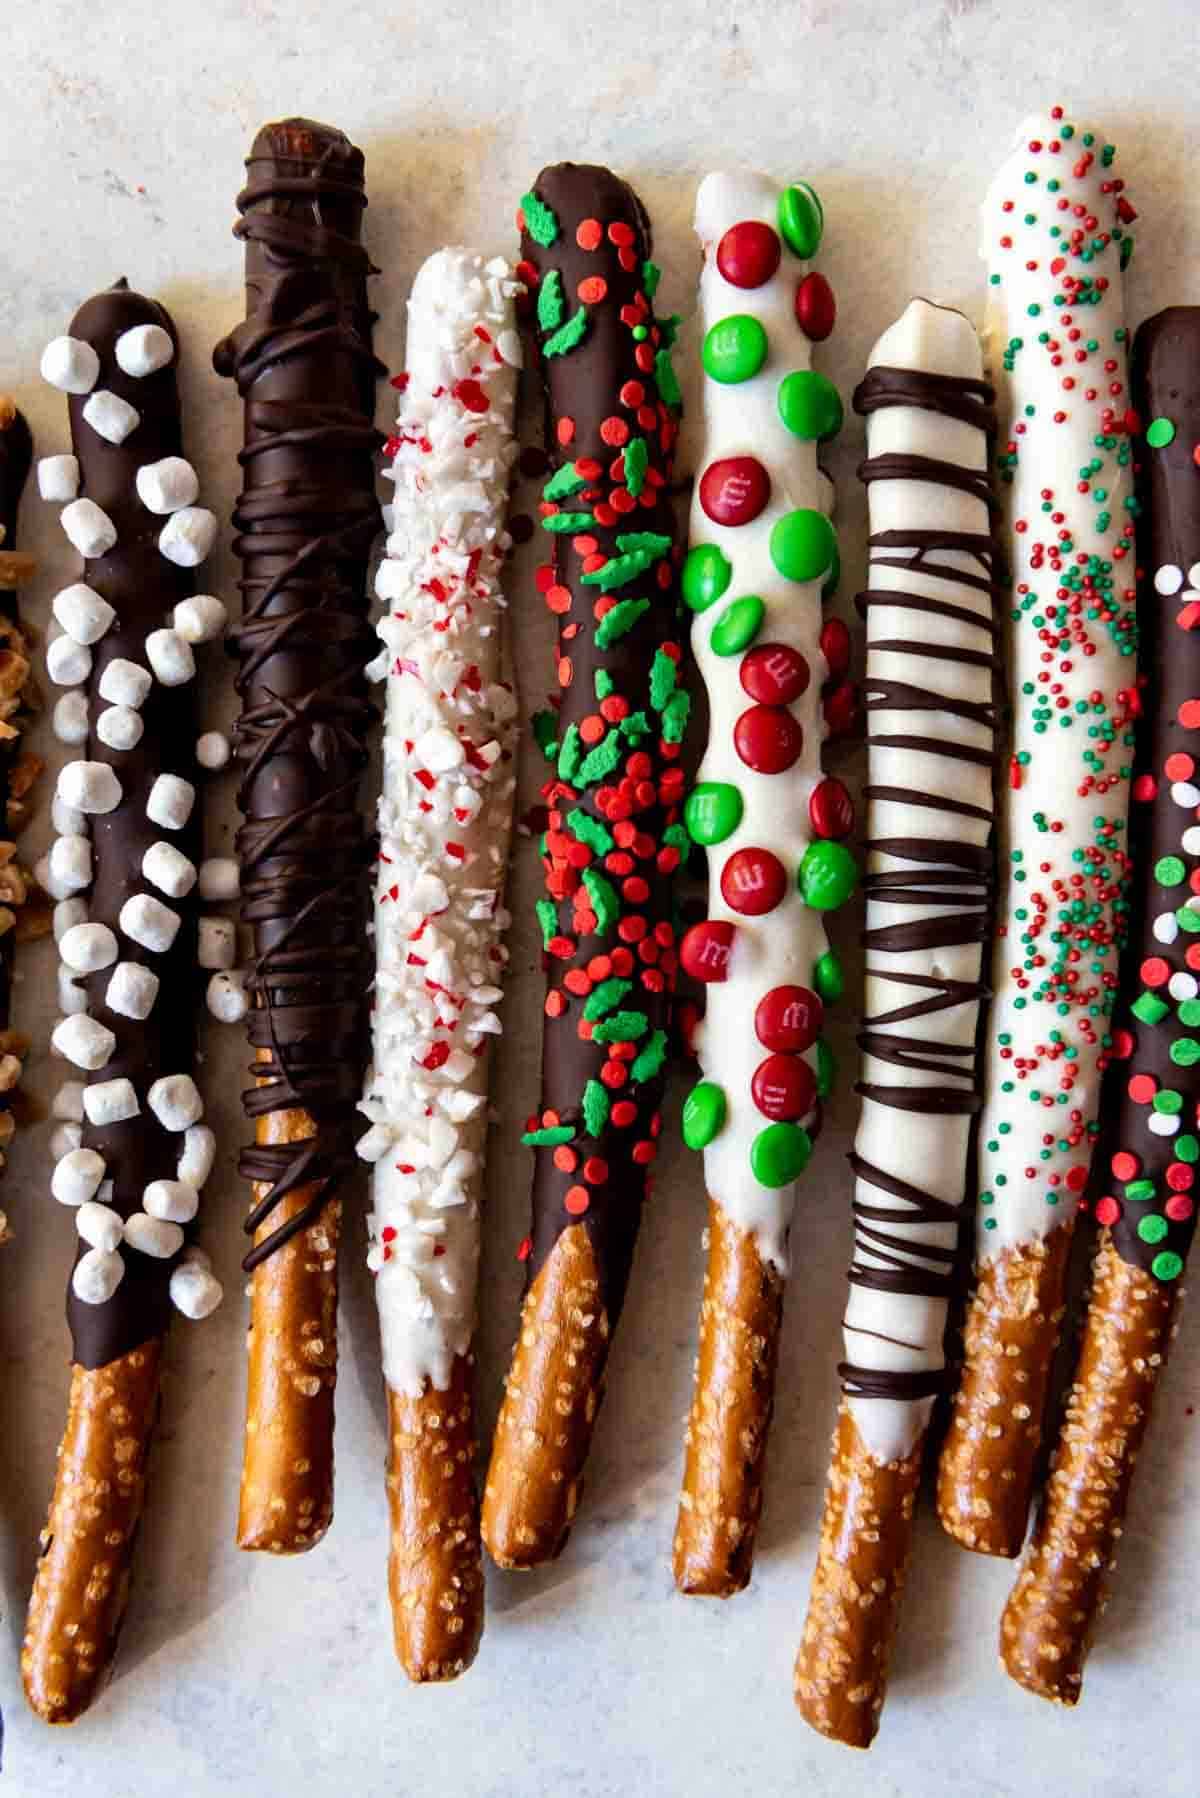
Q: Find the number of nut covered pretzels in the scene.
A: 1